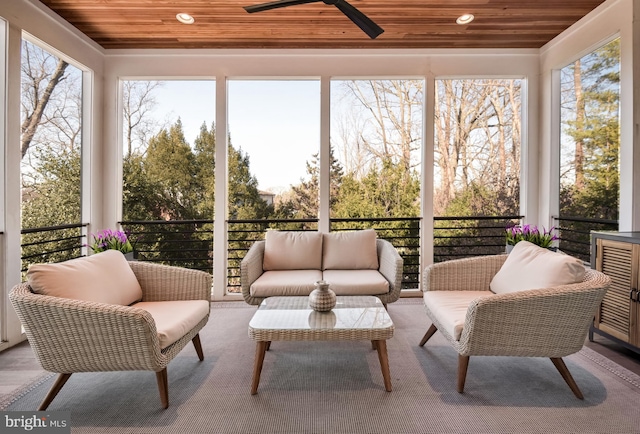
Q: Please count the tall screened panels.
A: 6